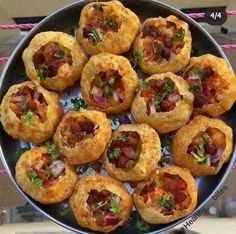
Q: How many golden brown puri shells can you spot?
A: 13